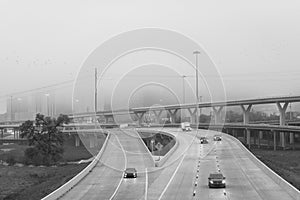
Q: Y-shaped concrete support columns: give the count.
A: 7